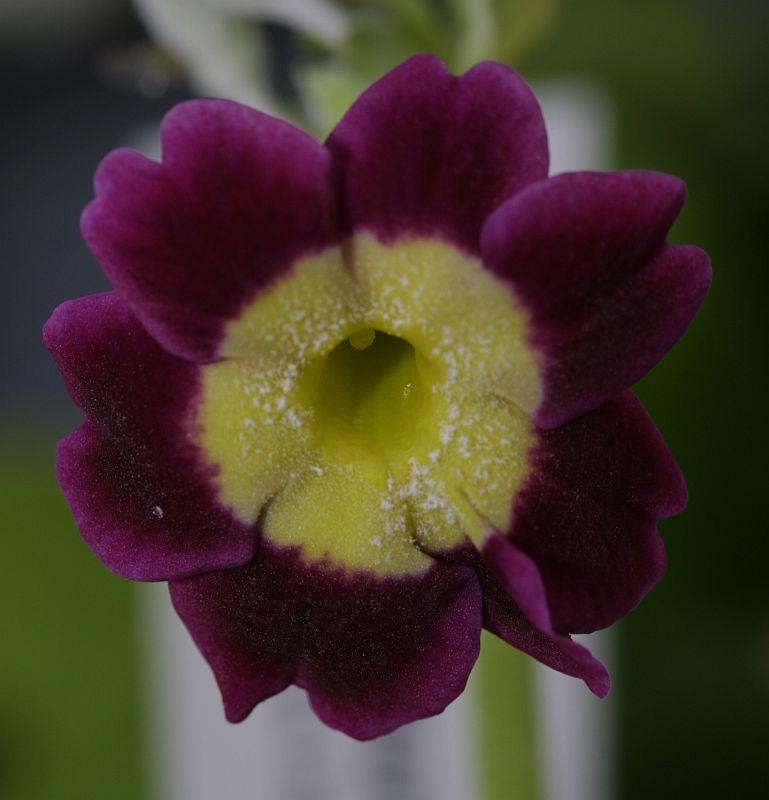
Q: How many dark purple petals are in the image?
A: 7